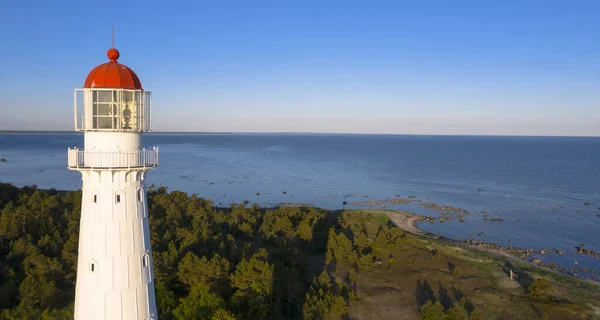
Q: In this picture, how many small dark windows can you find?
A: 5